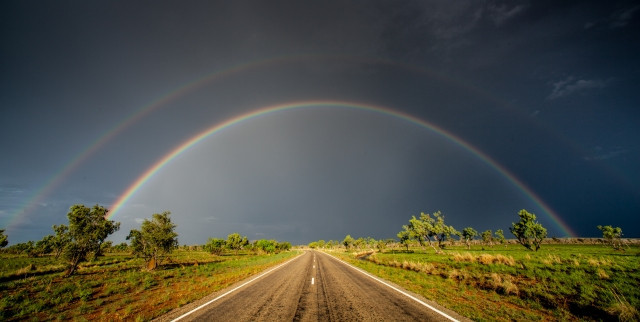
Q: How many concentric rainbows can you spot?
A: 2